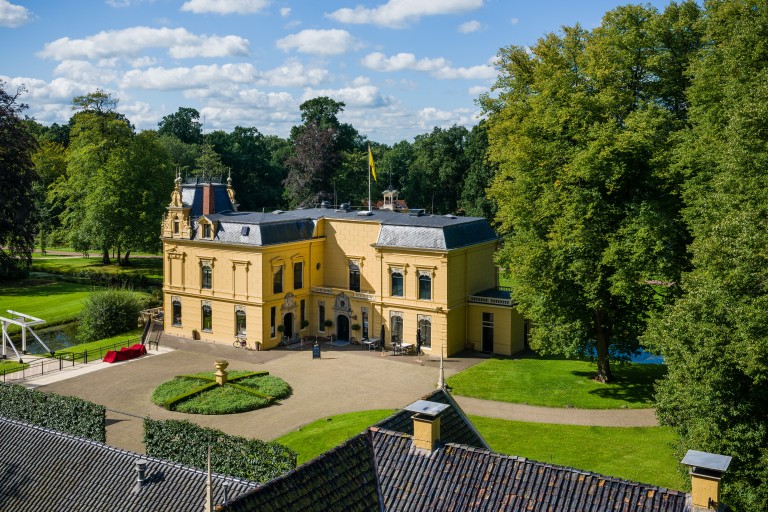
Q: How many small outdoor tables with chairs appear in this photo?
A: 2